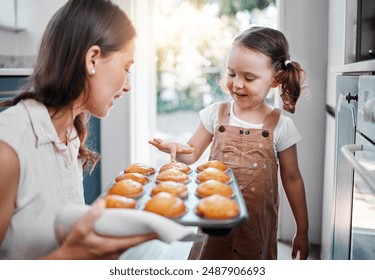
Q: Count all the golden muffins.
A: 12